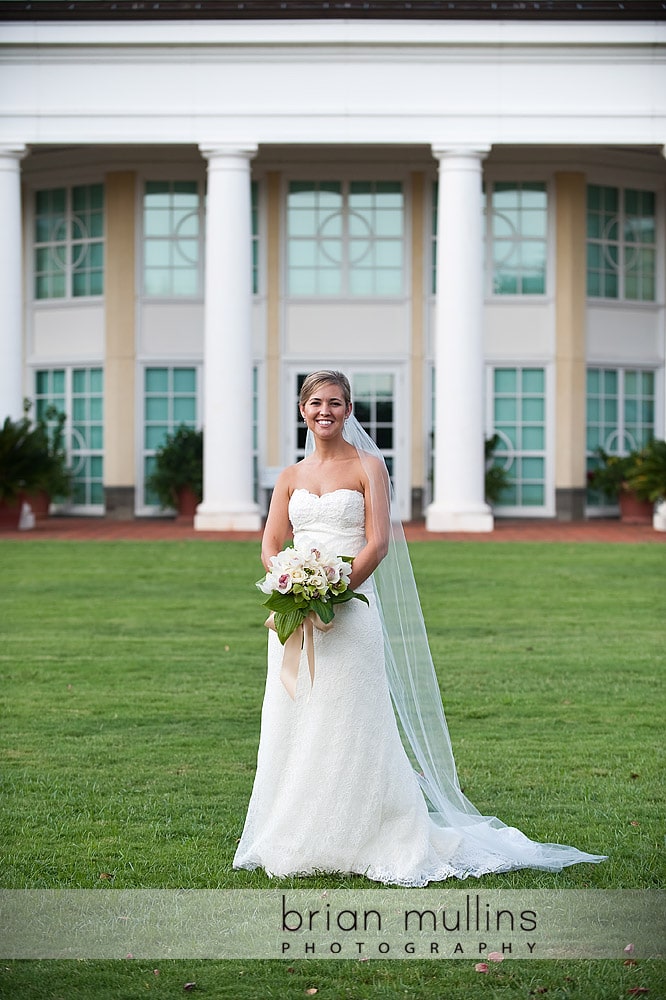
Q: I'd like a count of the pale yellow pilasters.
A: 4